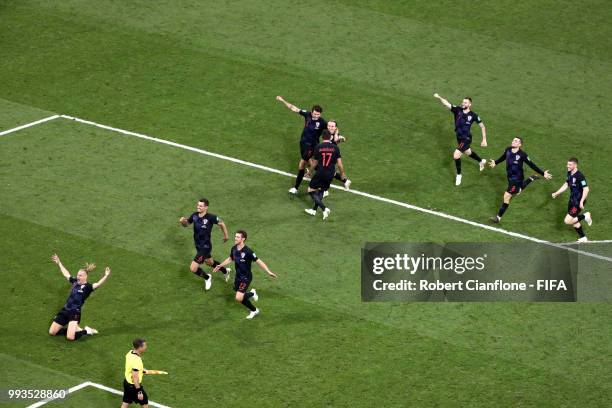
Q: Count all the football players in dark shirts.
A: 9